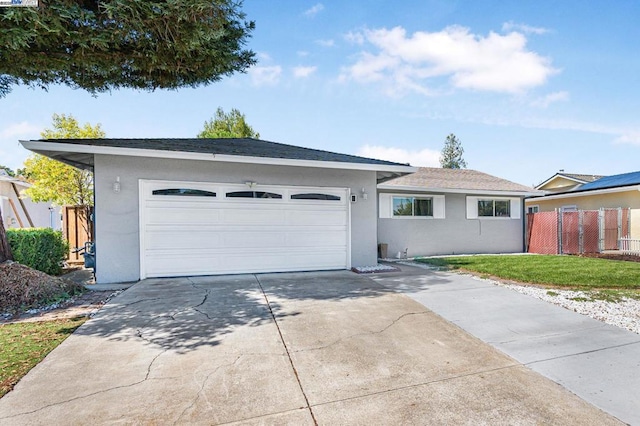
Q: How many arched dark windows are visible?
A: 3